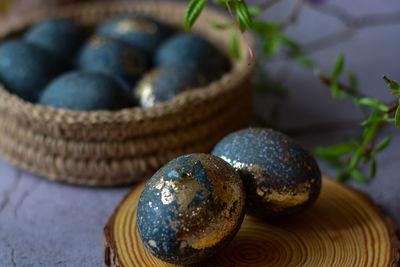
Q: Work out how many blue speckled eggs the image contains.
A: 9